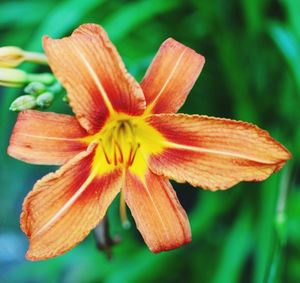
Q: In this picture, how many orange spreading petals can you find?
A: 6